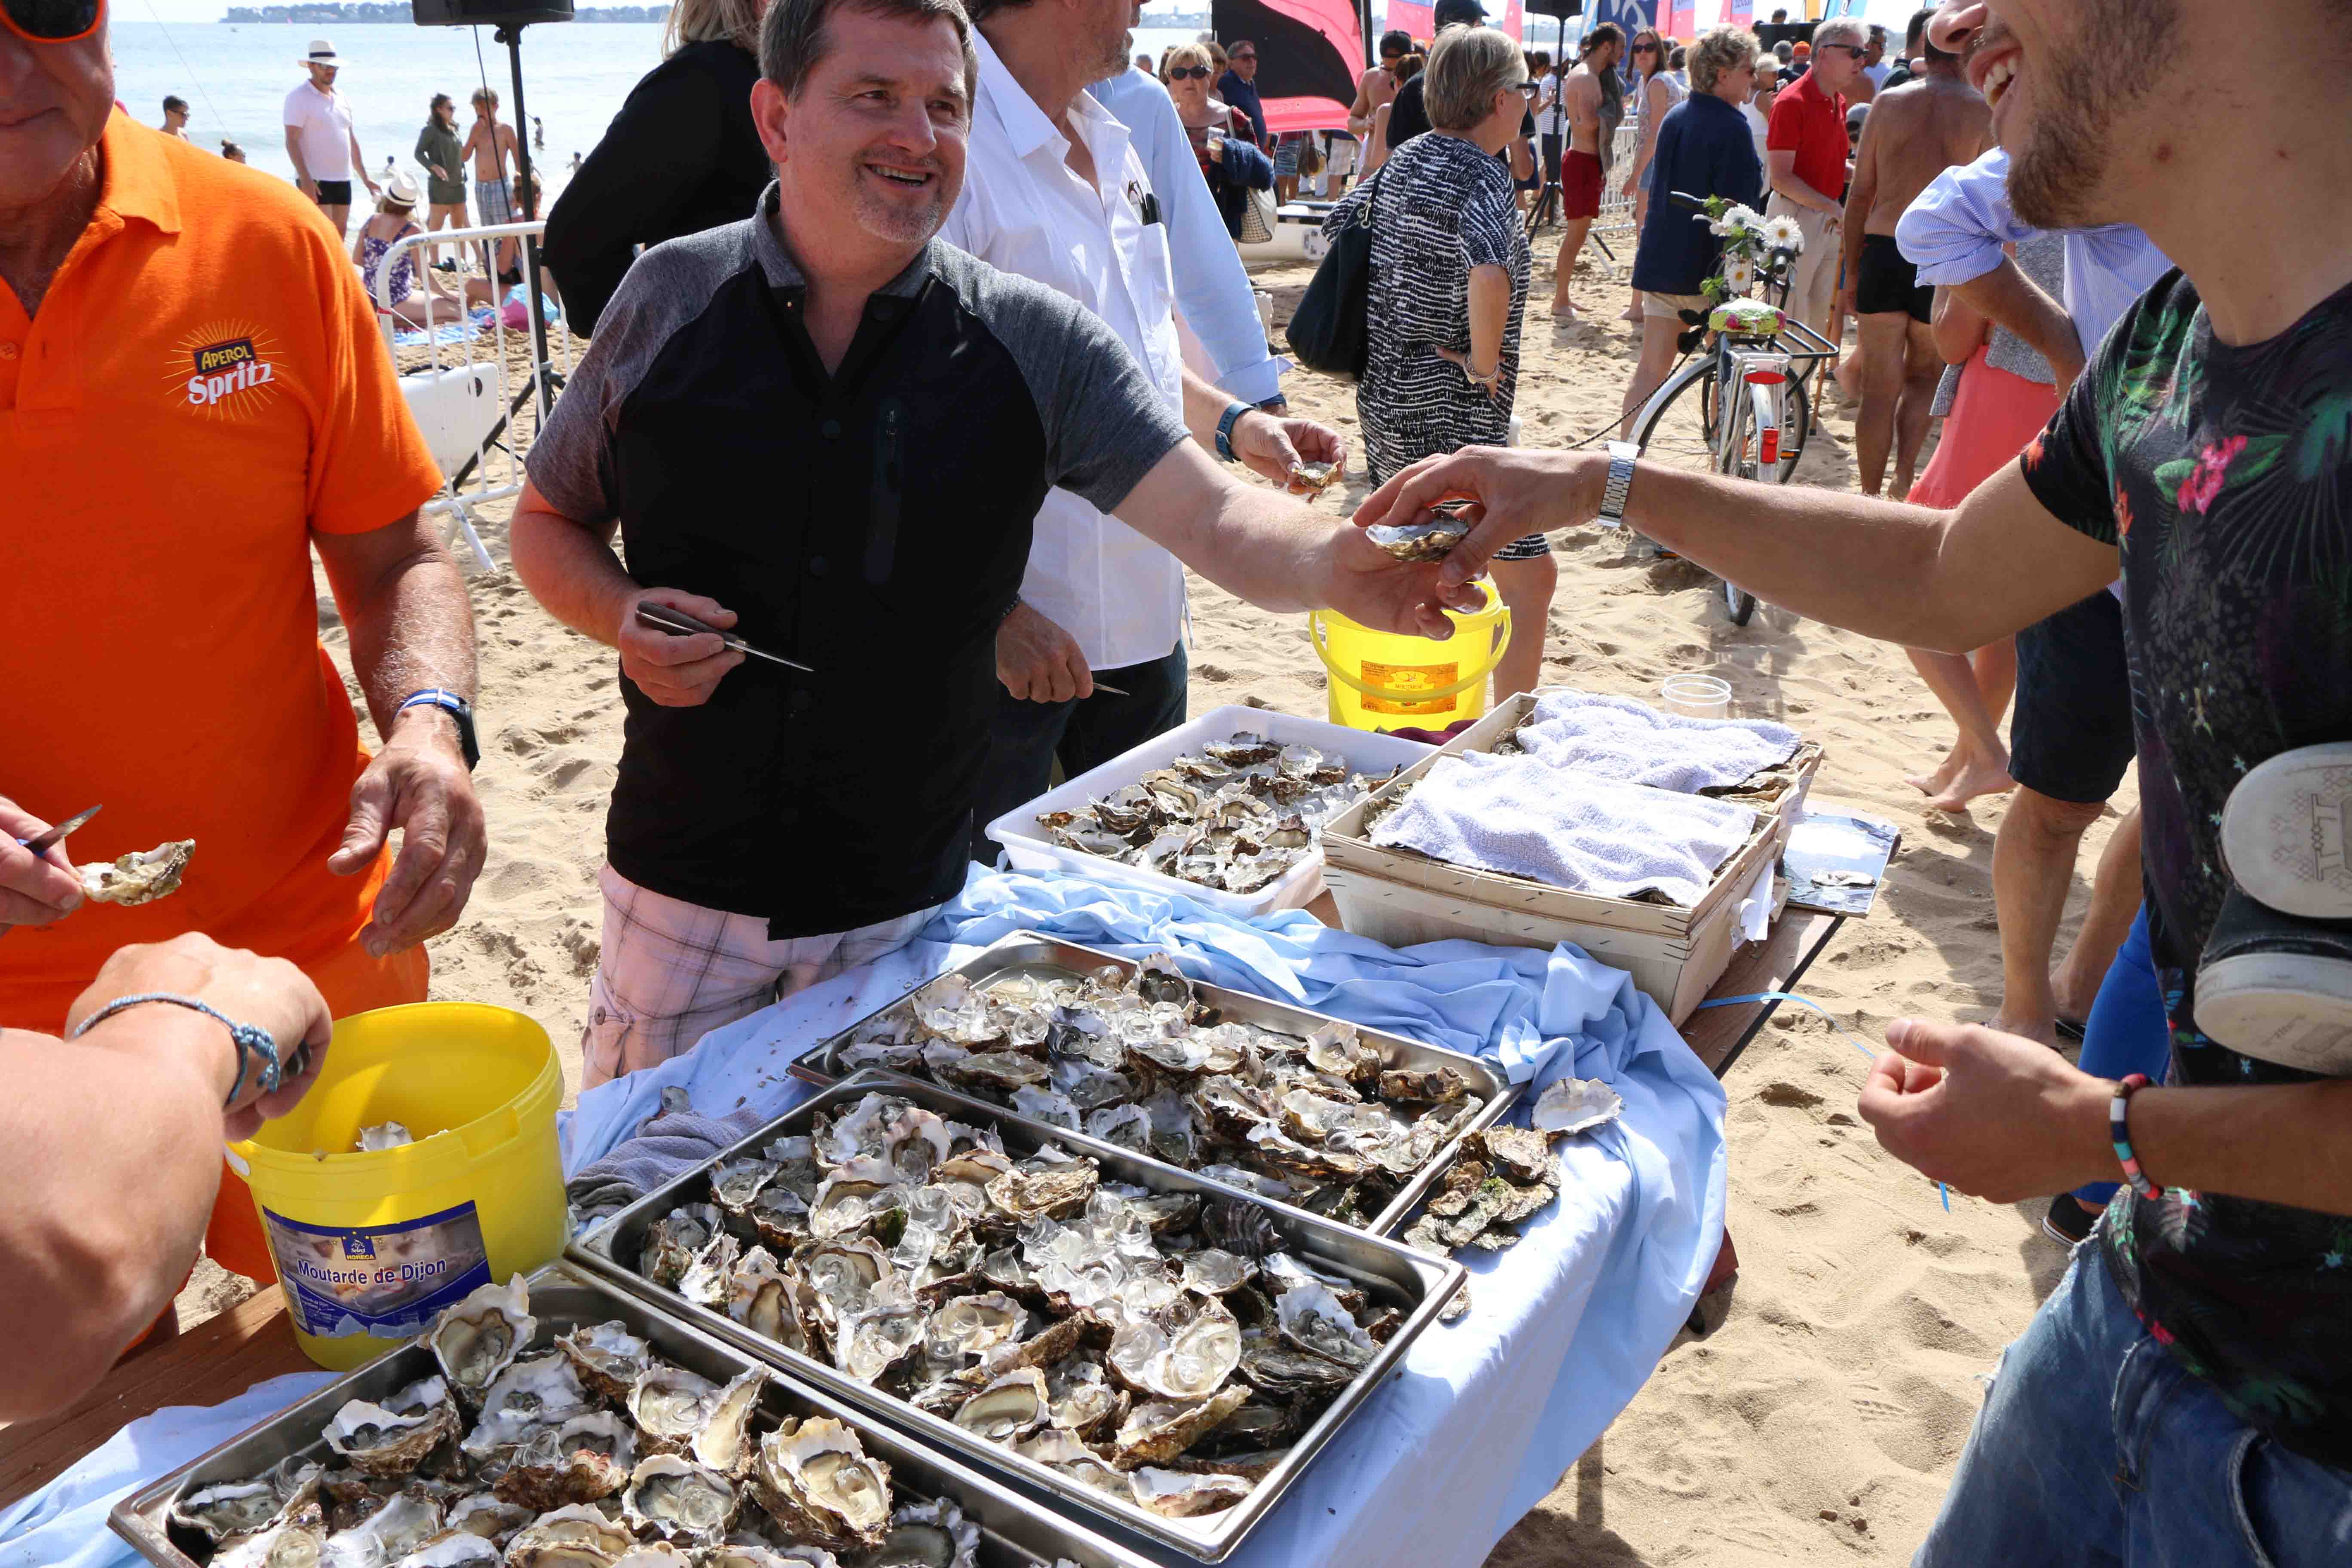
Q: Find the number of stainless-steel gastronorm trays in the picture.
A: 3